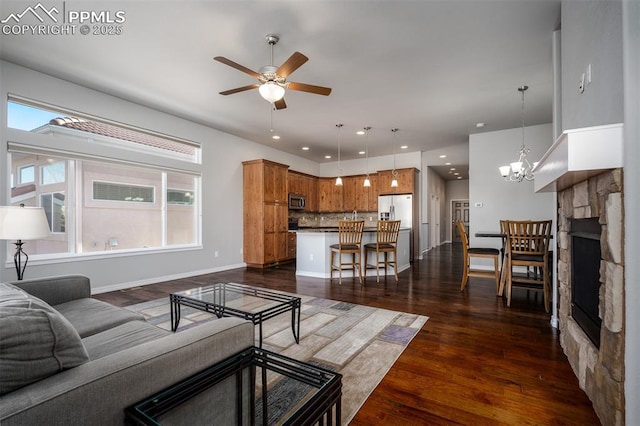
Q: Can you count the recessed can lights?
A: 11